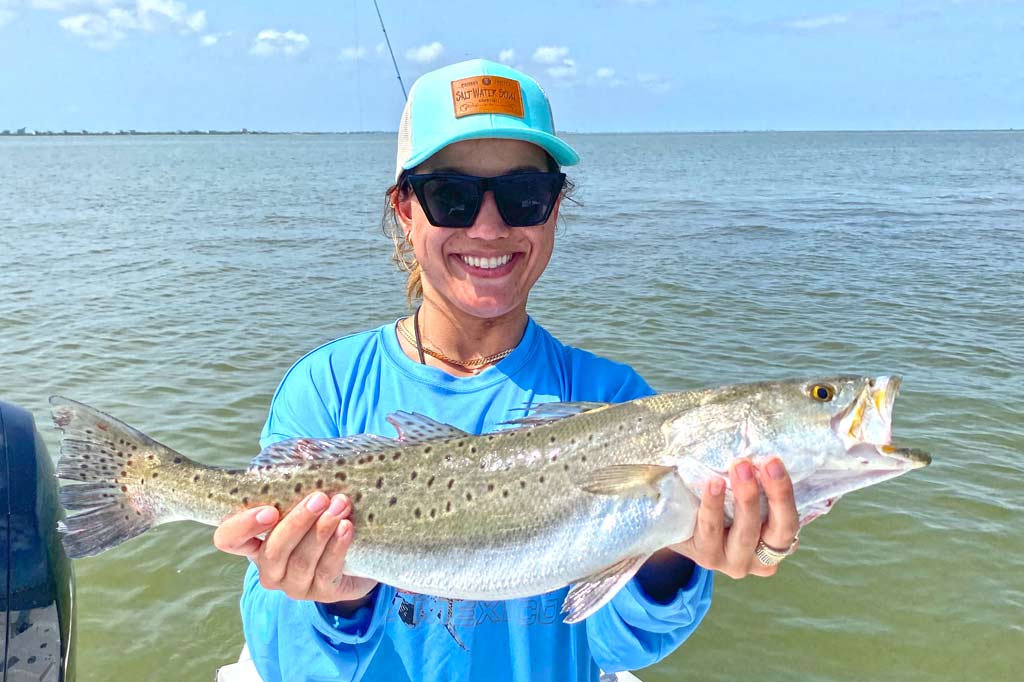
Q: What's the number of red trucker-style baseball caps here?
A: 0